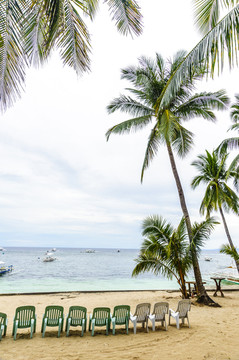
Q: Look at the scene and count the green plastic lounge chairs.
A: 6